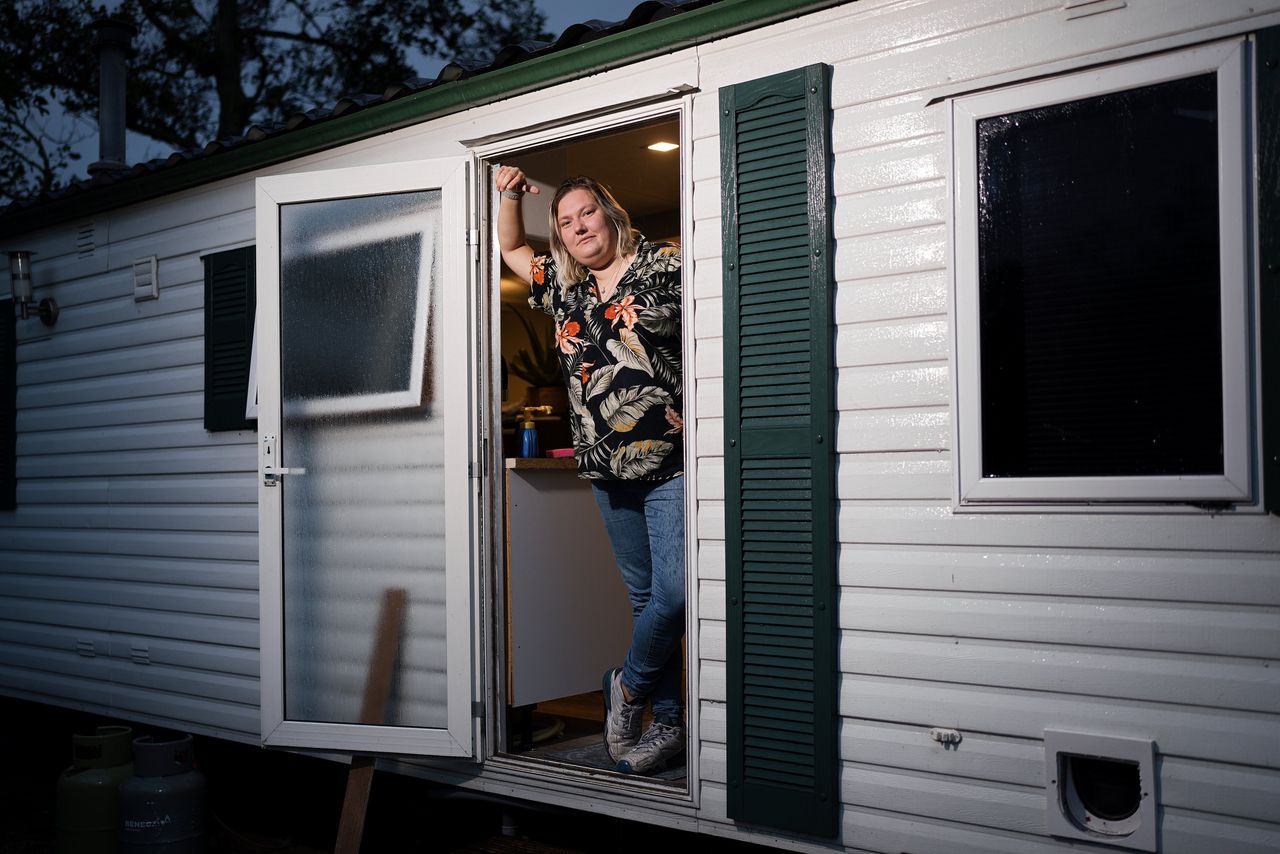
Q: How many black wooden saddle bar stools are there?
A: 0